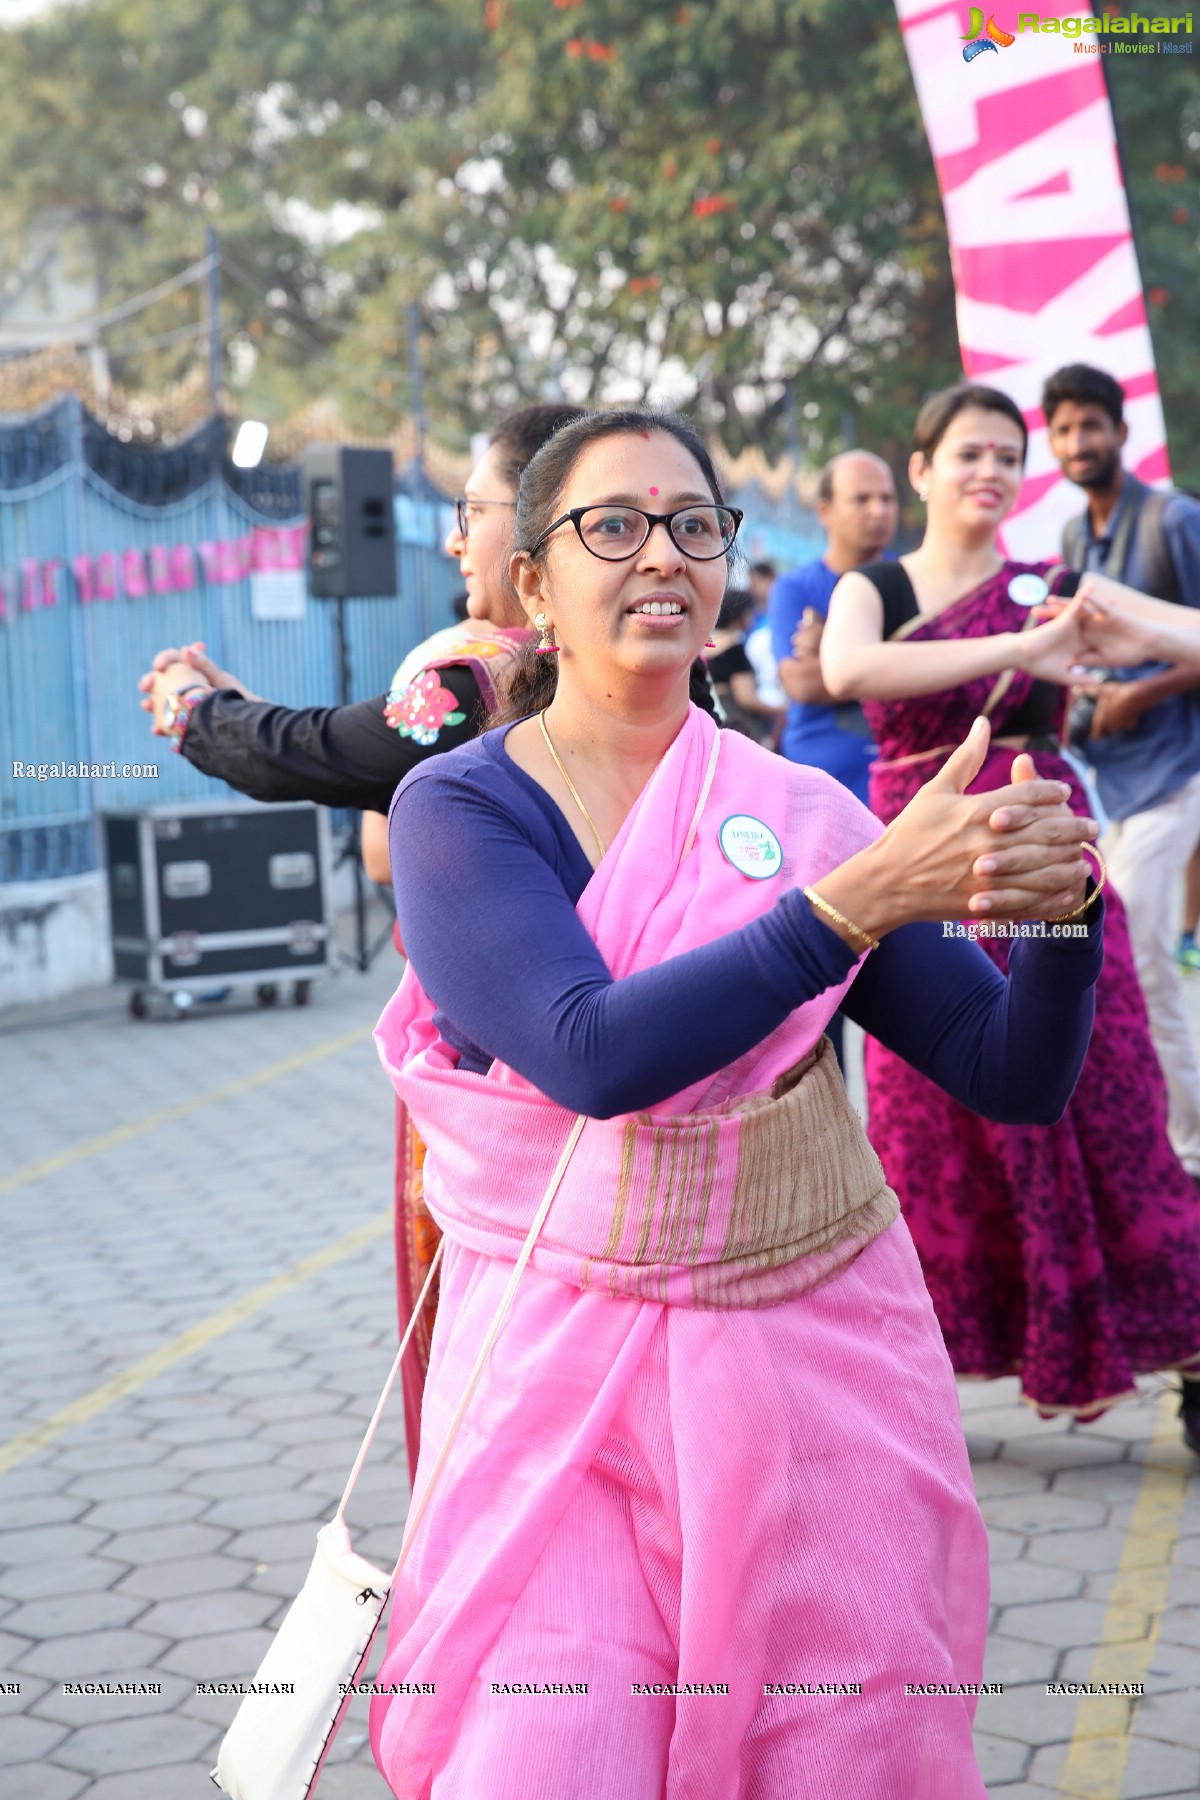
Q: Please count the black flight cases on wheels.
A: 1